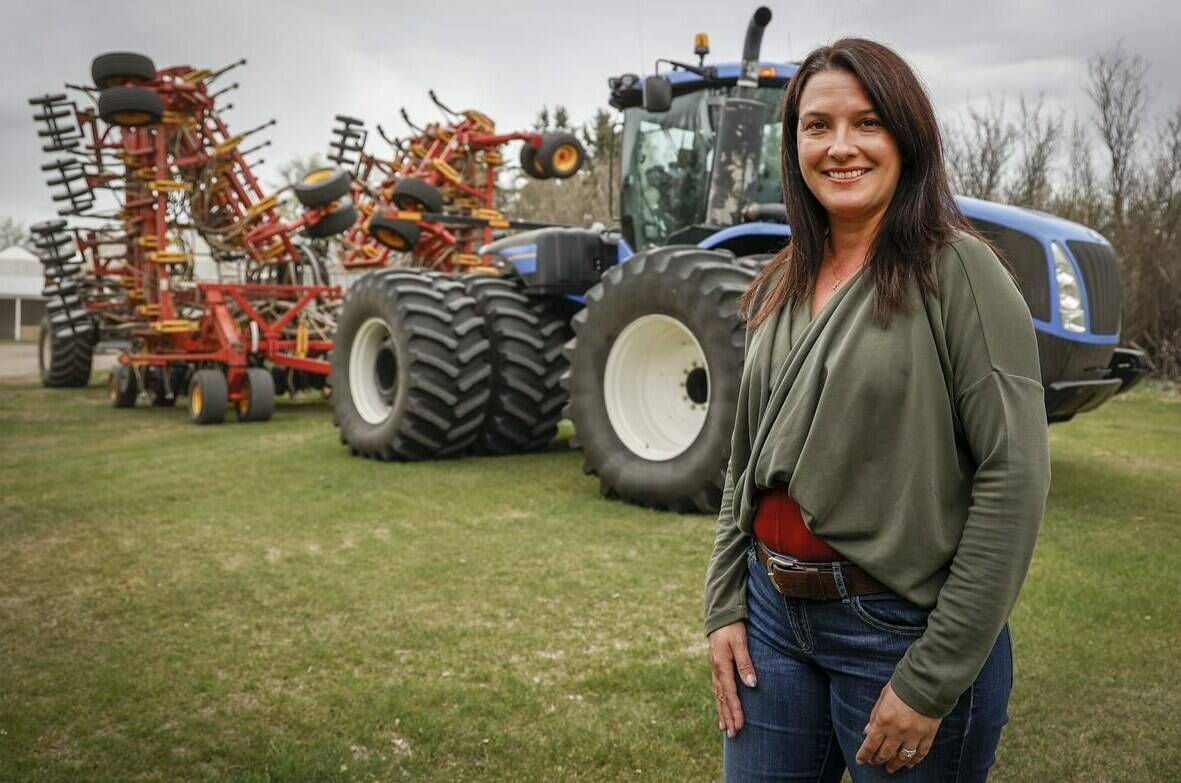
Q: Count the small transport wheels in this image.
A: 12